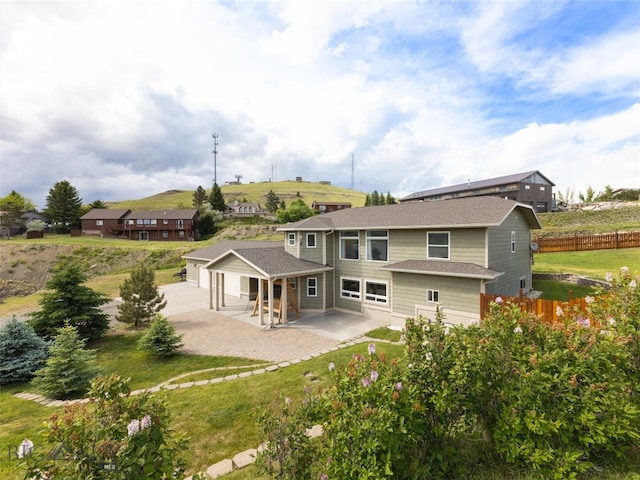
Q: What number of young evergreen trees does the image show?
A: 5